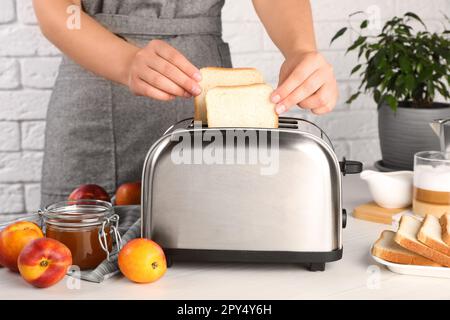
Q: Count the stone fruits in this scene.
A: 5